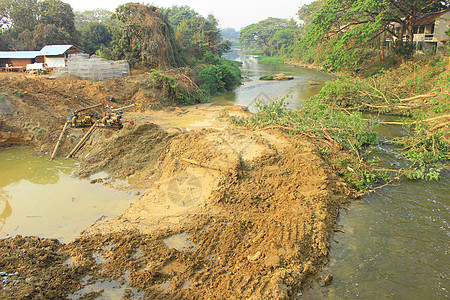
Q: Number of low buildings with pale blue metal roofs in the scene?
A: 2